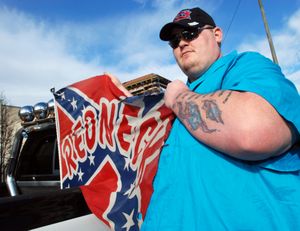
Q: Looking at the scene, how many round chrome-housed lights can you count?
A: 3